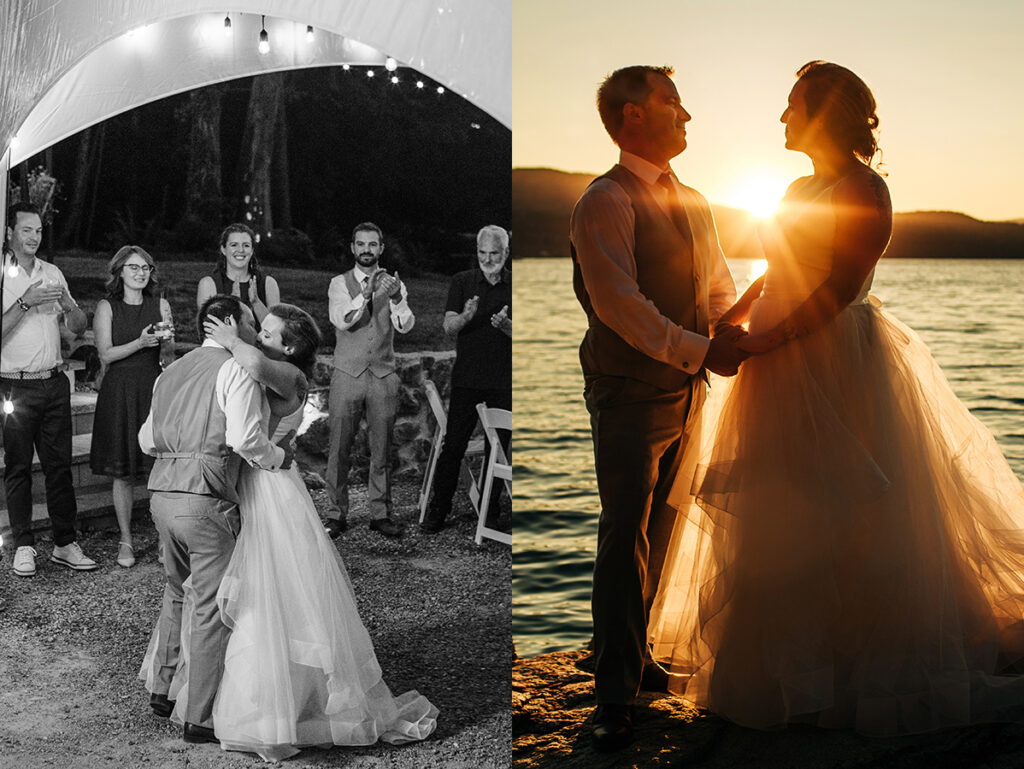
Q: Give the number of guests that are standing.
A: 5